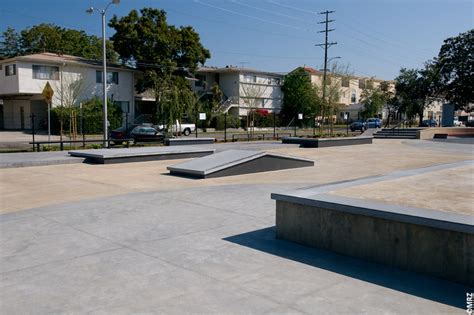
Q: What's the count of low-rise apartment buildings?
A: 3